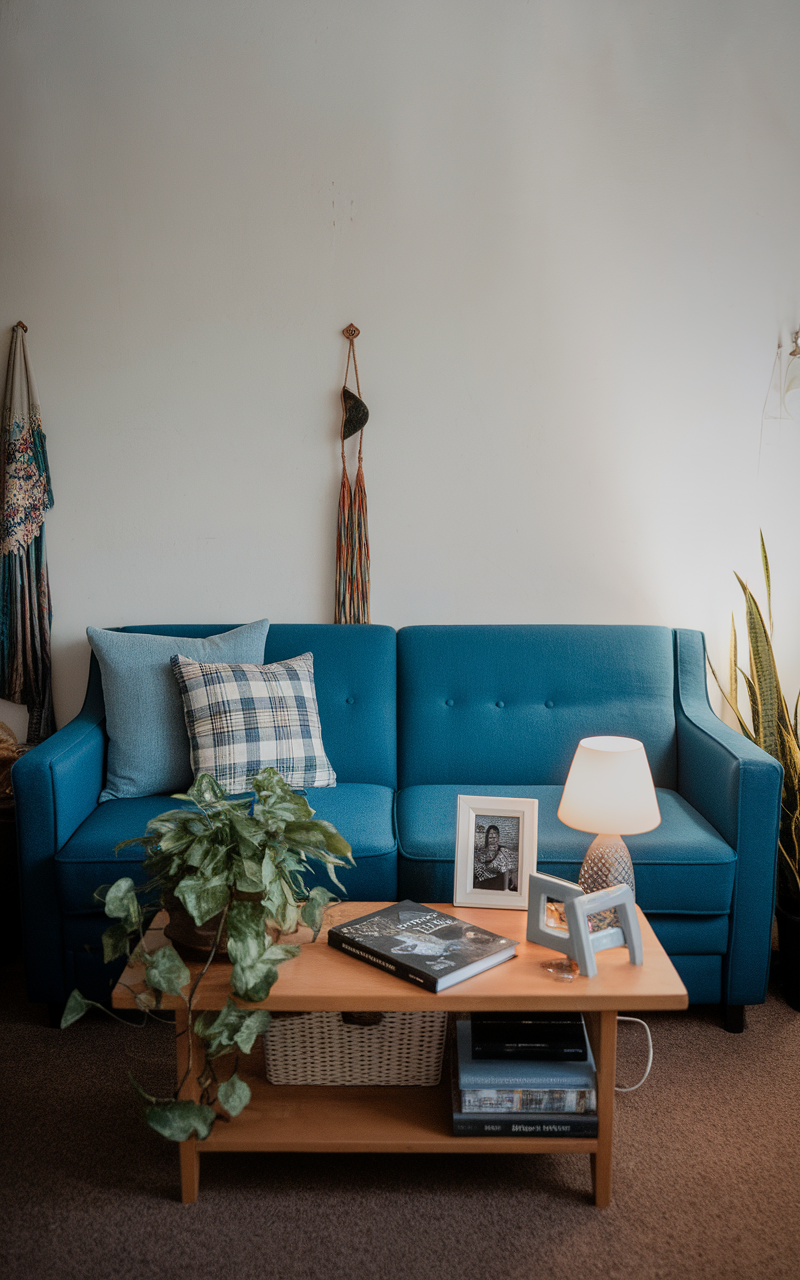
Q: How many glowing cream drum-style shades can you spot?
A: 1